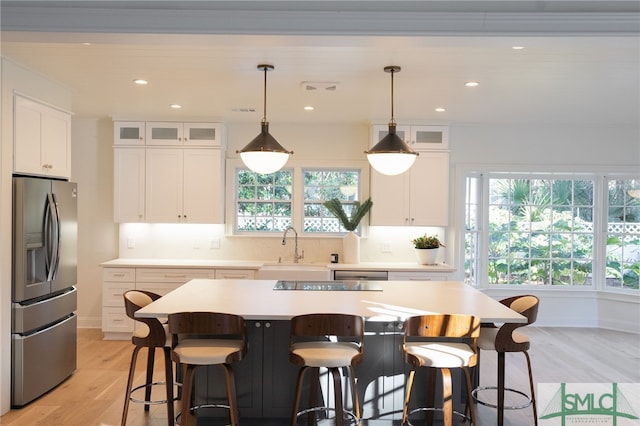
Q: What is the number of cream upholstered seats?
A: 5